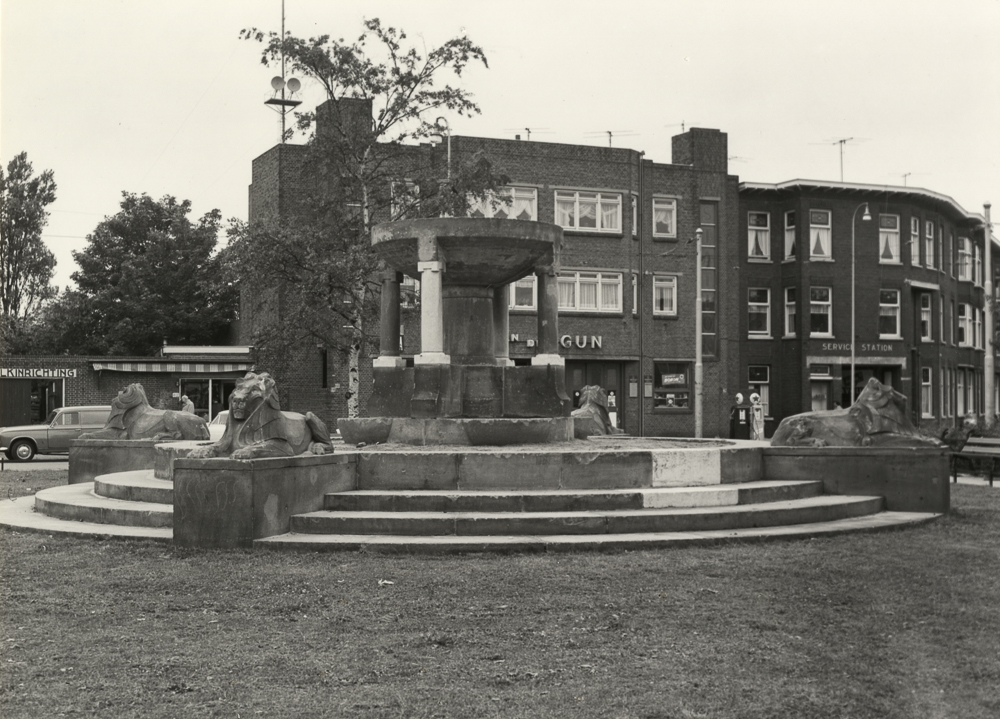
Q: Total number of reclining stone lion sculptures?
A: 4